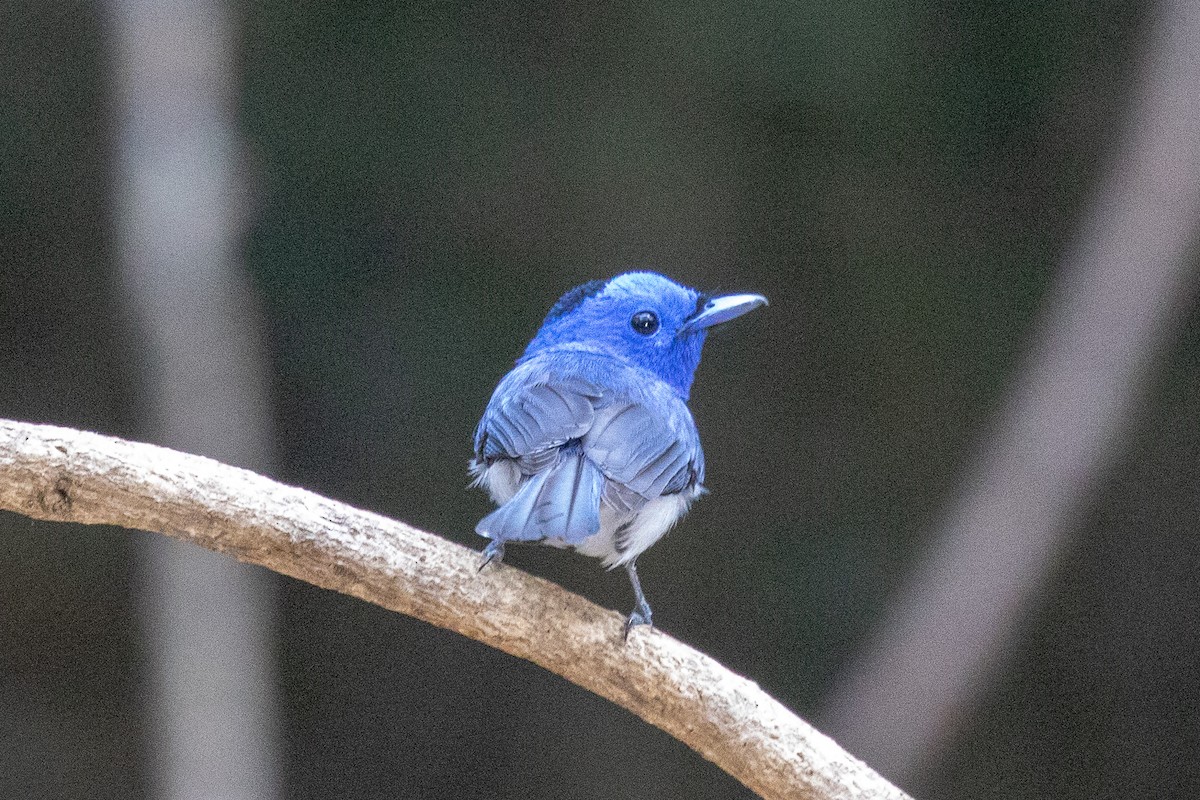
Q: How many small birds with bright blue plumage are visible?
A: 1